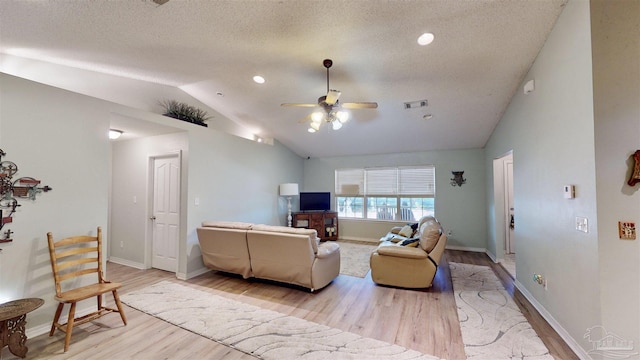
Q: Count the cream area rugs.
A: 3